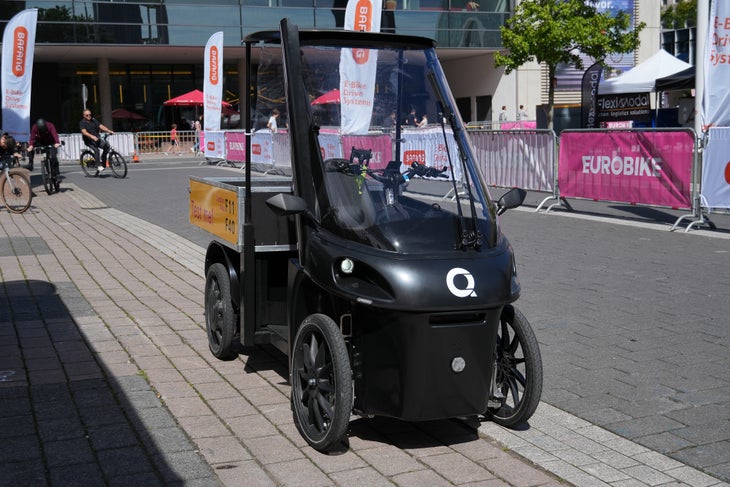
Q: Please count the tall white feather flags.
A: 4